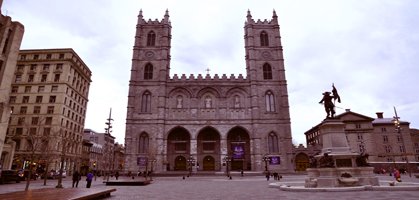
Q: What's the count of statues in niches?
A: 3